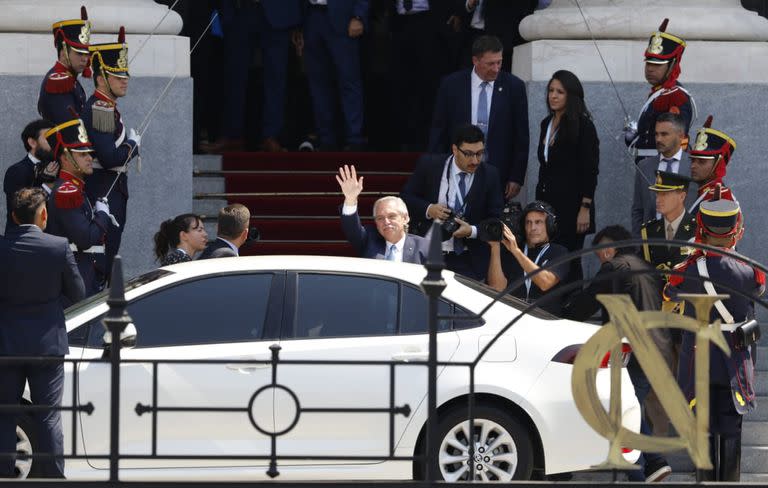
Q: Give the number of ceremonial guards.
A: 6